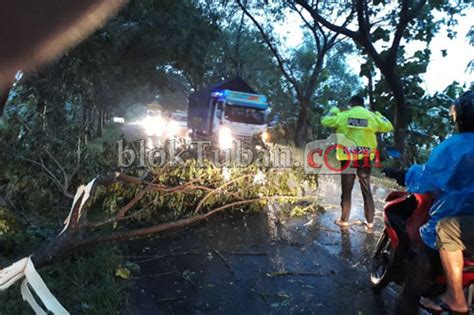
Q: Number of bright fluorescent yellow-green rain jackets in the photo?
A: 1